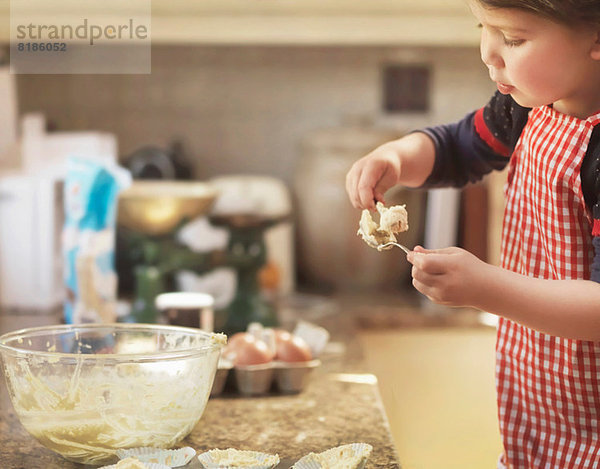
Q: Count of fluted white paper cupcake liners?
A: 4